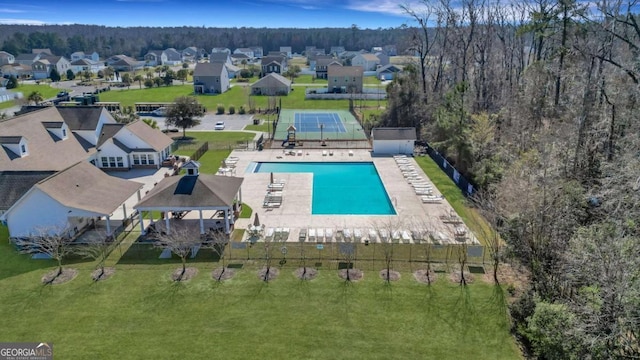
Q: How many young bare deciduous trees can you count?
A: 11